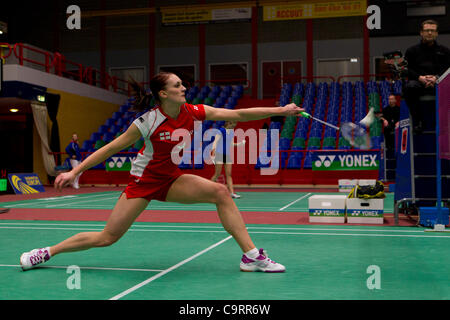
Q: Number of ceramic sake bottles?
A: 0